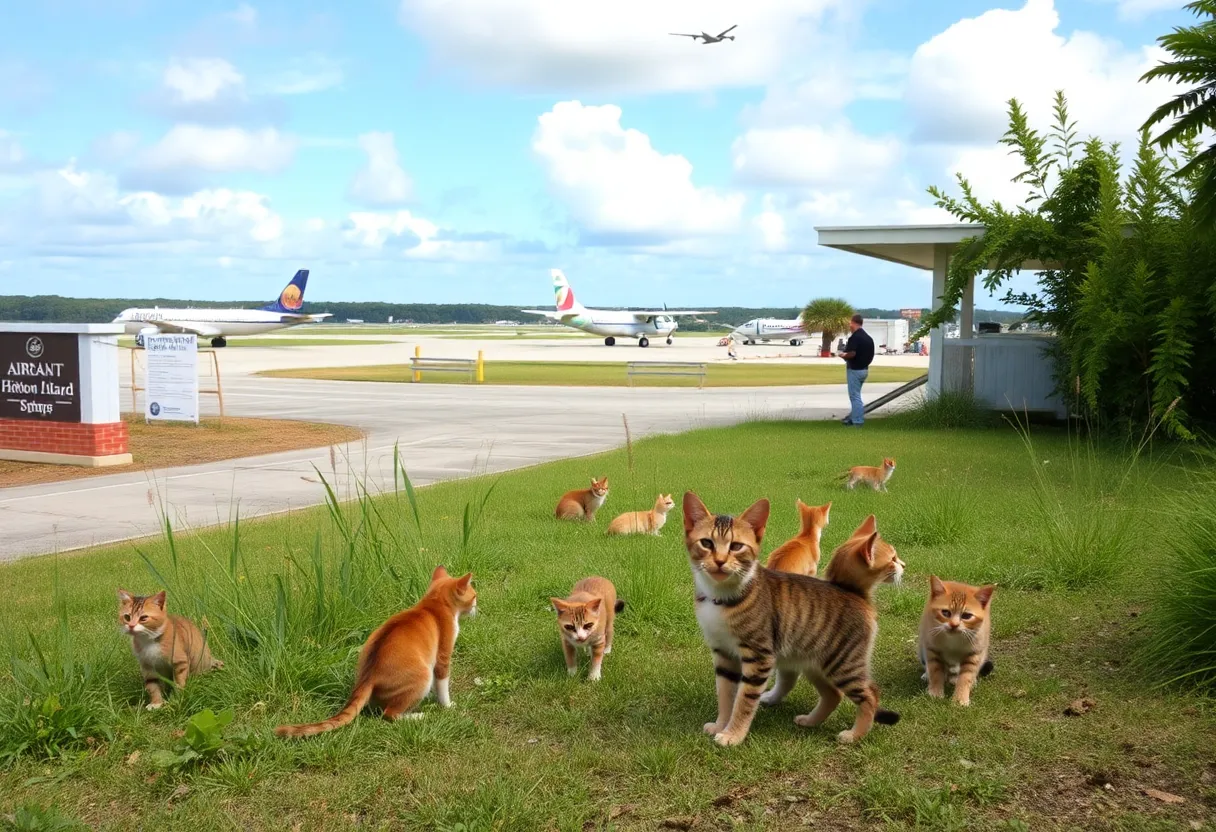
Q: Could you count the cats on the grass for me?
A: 10